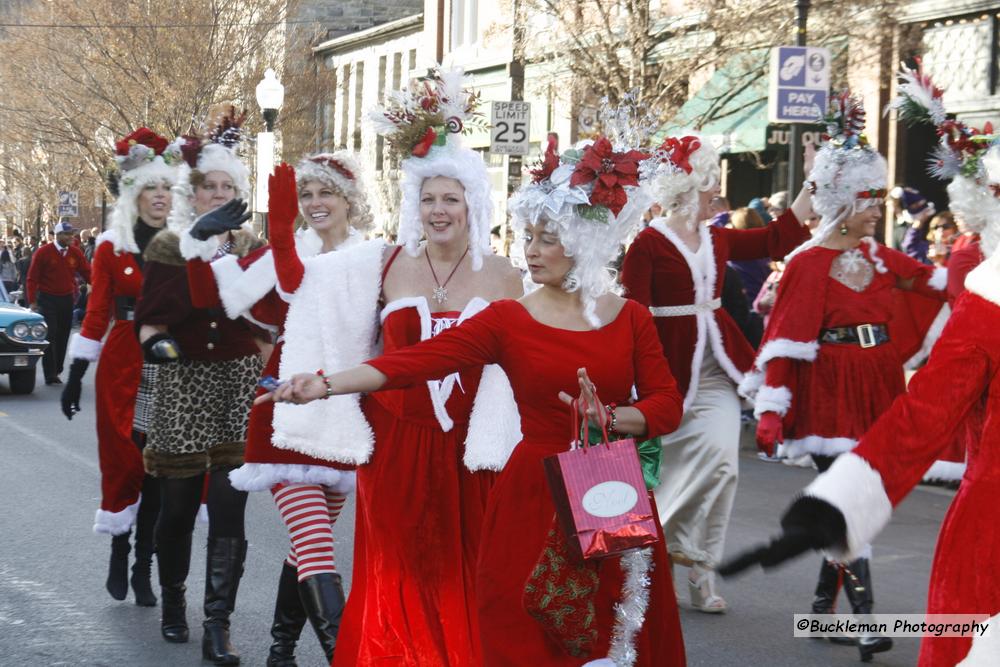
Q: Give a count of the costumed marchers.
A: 9